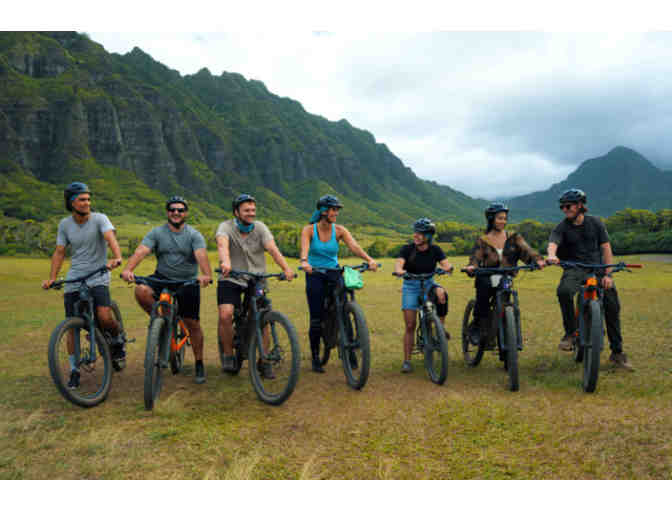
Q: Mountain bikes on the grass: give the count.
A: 7